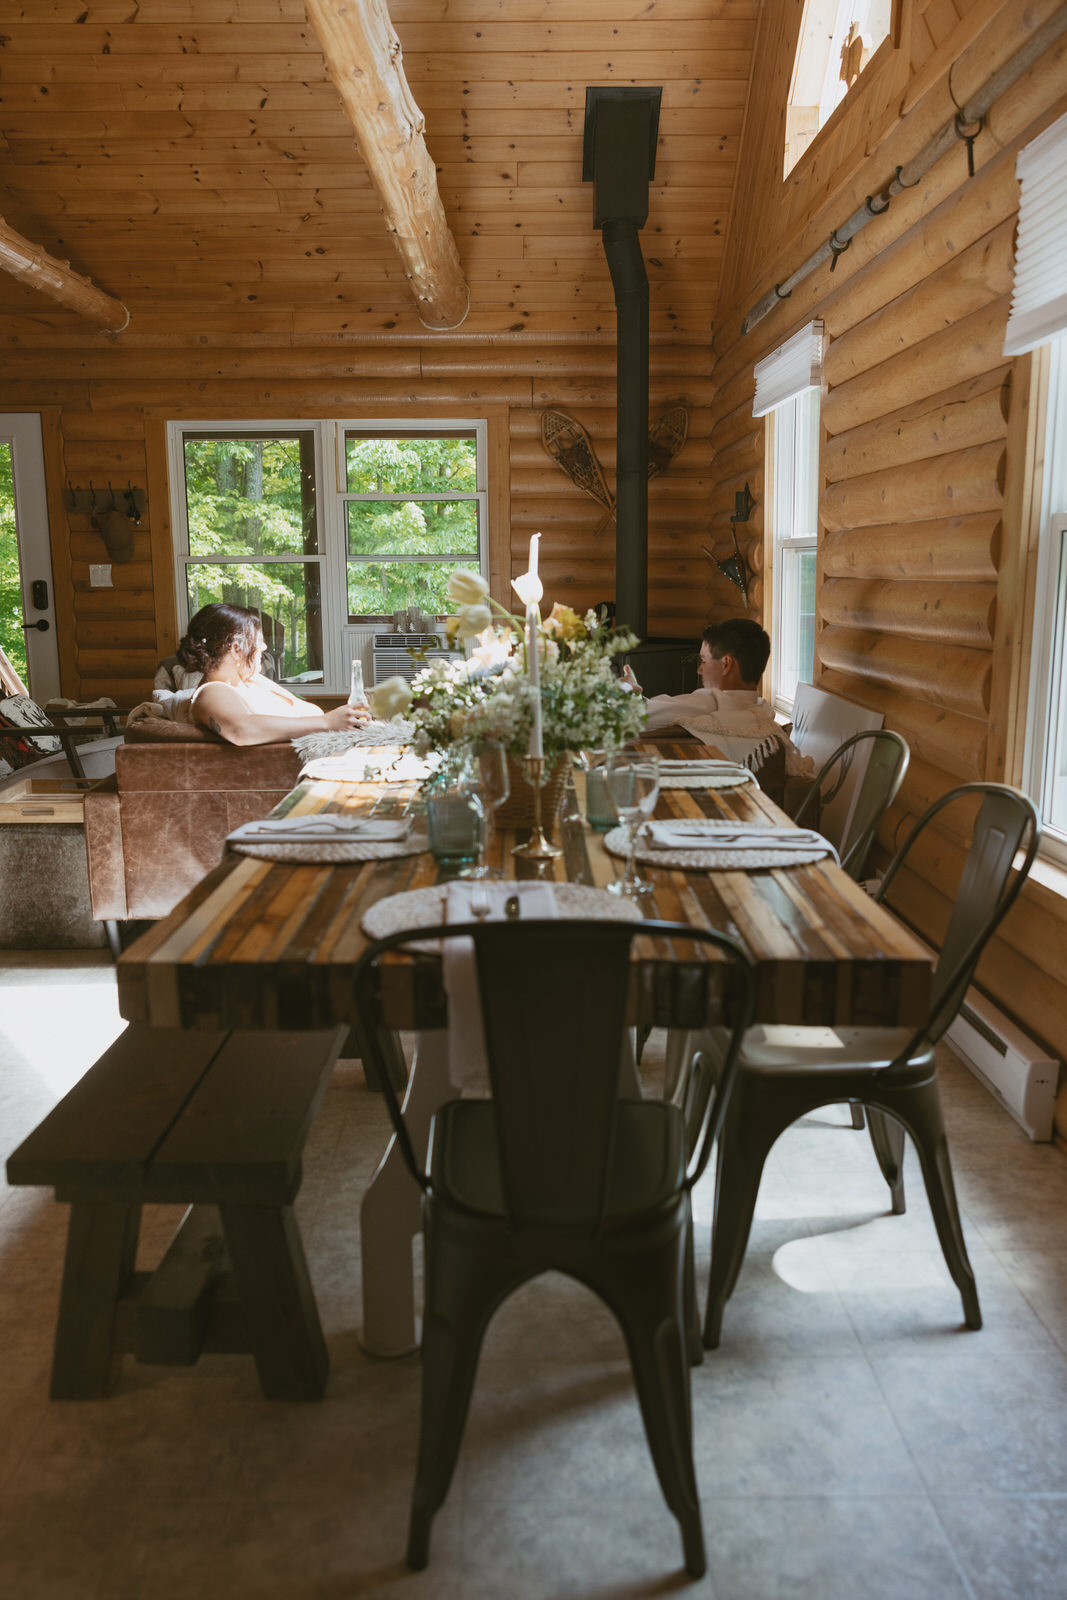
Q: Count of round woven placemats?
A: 5